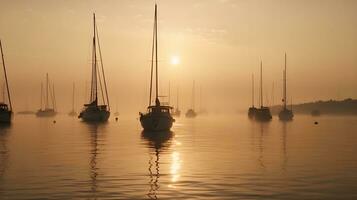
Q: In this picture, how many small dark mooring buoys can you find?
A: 3